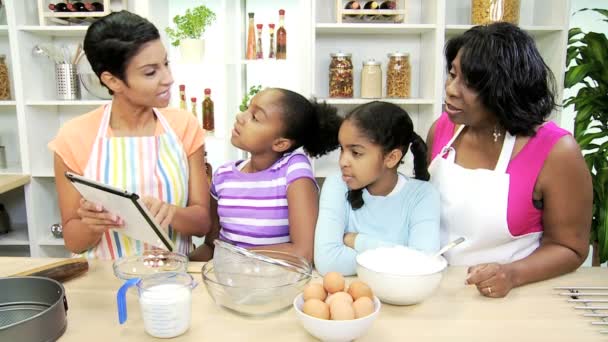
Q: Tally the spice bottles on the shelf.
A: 7